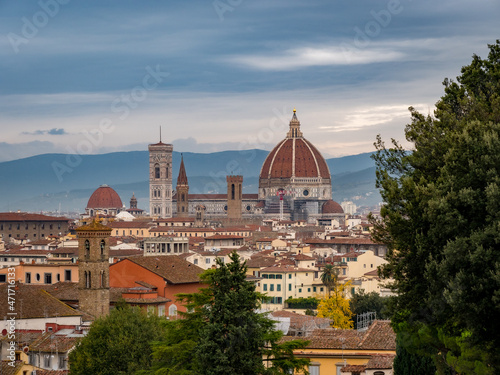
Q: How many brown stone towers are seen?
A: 3